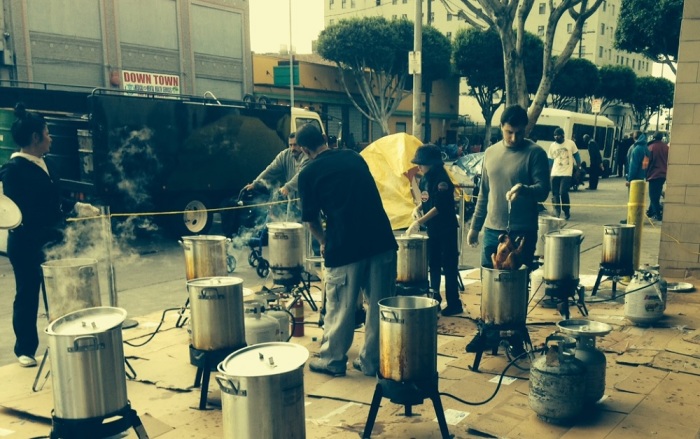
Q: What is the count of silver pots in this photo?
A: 12